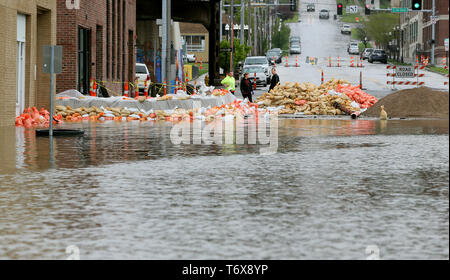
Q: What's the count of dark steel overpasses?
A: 1